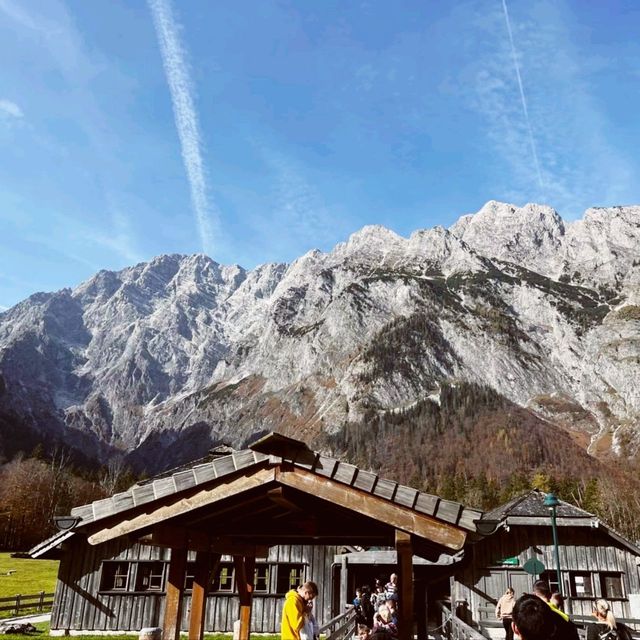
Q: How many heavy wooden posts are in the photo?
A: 4